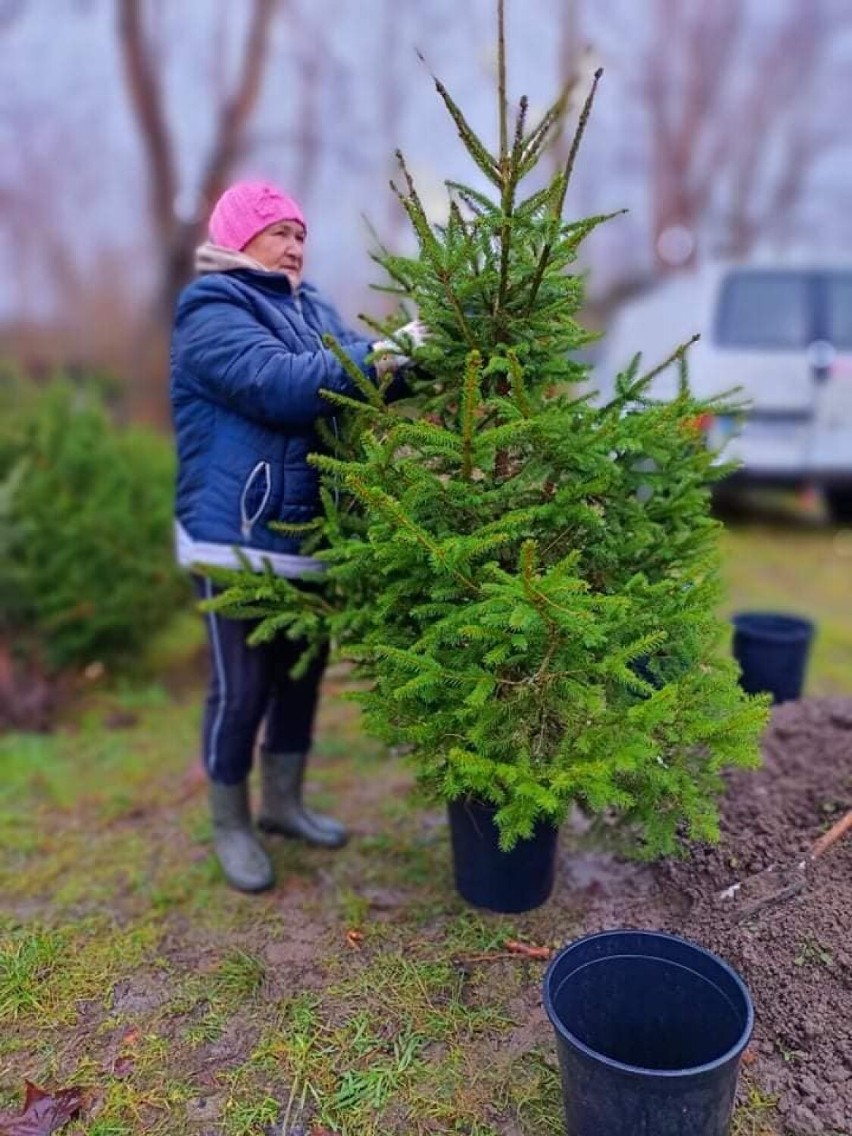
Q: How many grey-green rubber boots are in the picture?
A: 2